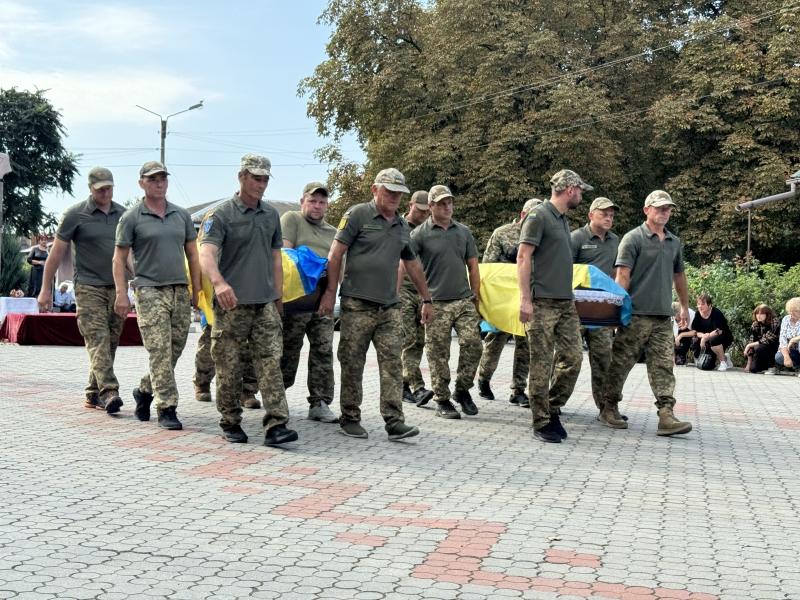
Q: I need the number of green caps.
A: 11